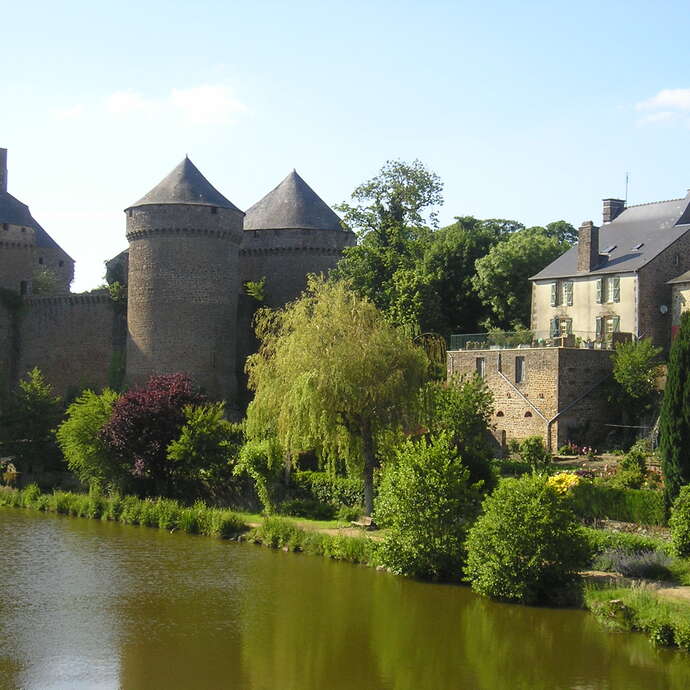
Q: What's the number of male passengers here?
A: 0